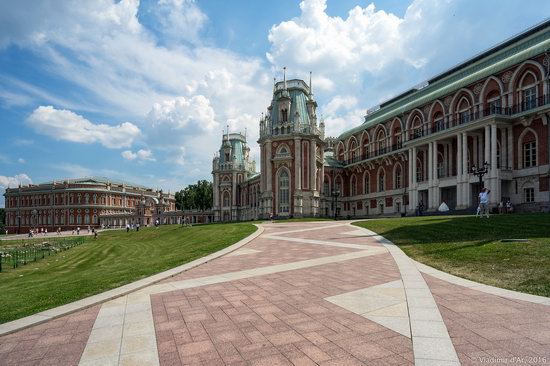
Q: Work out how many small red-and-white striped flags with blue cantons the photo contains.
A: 0